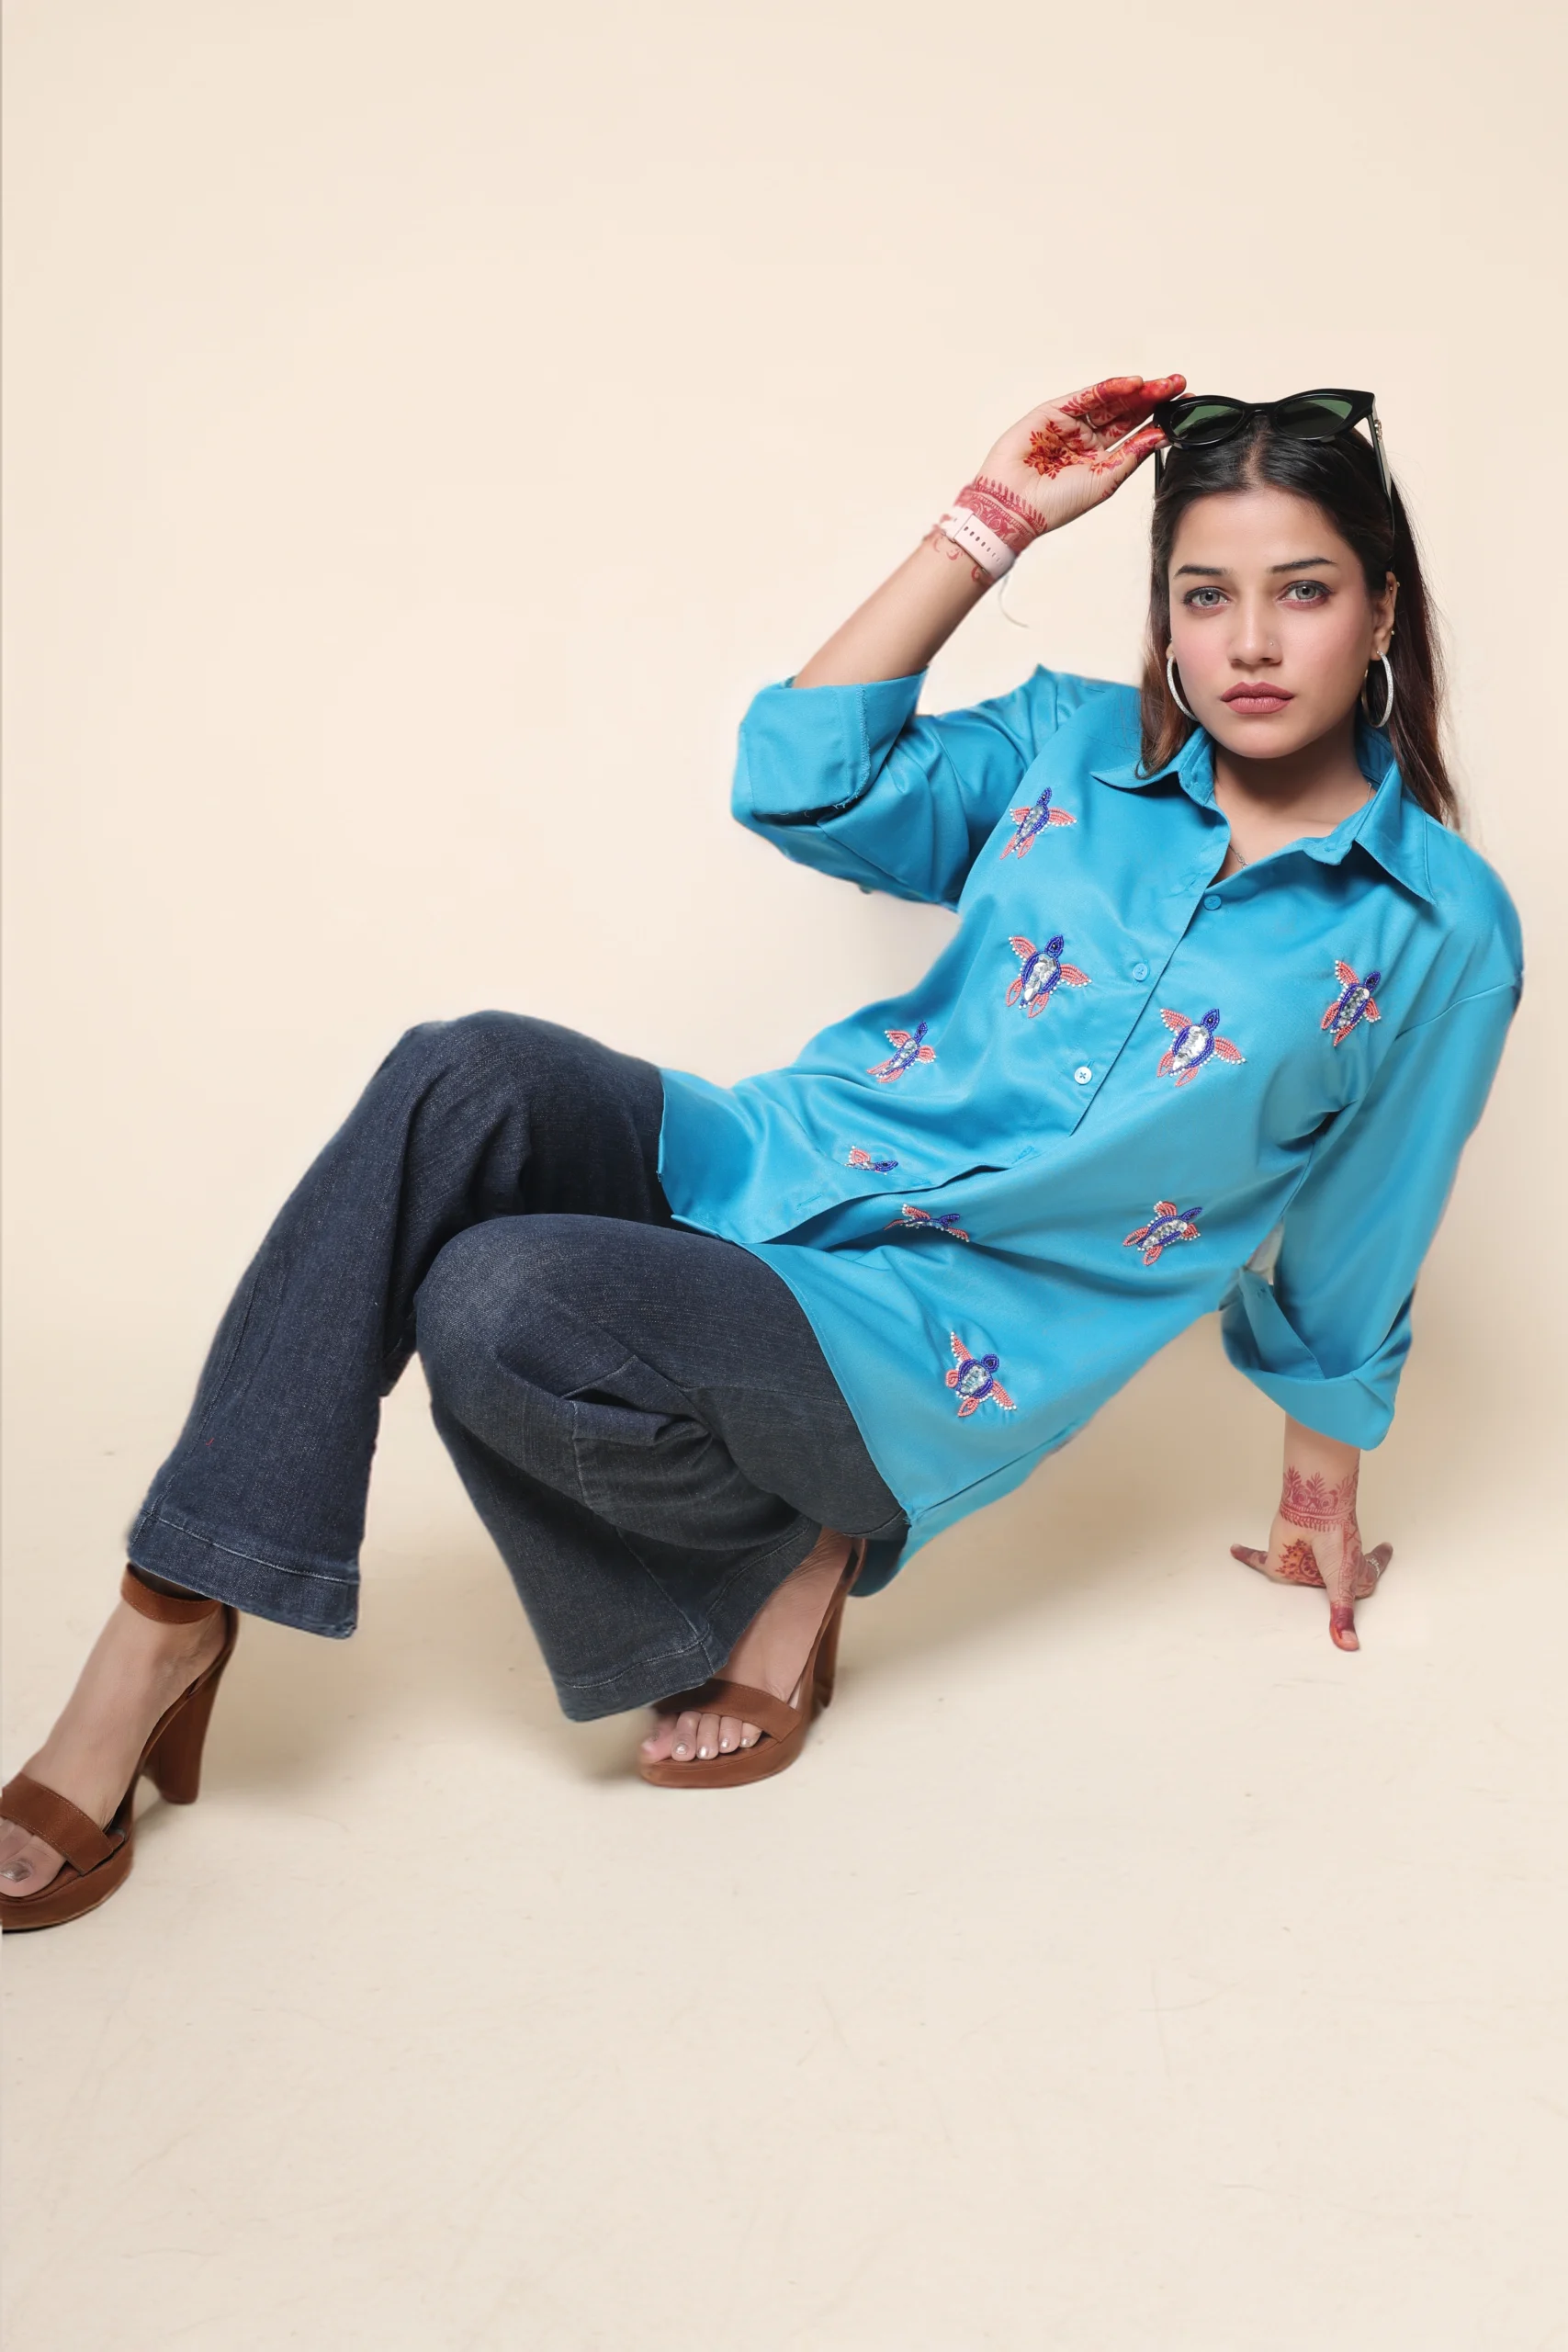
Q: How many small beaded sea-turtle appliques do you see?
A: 9